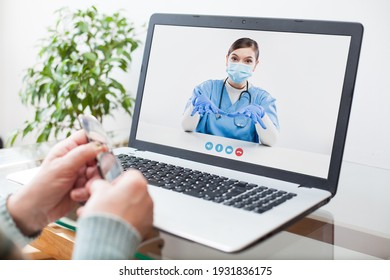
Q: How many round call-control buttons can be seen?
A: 4